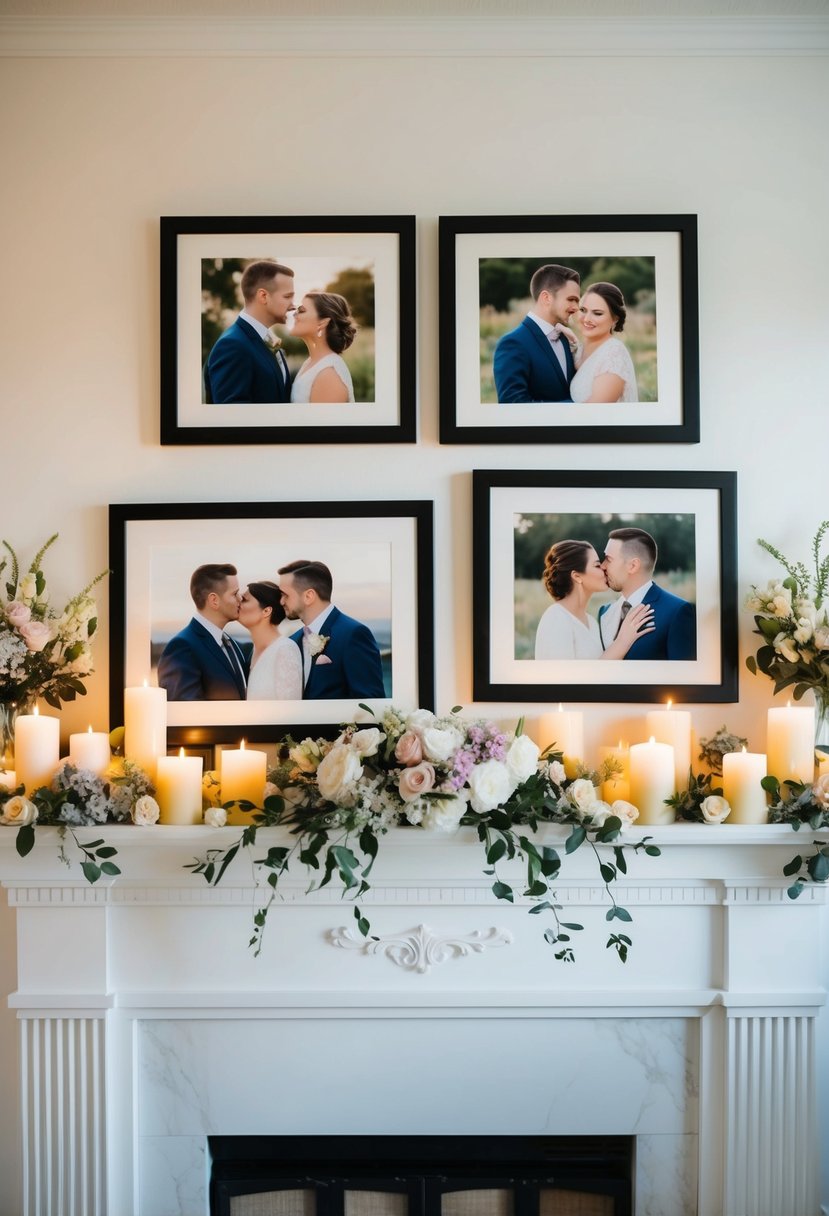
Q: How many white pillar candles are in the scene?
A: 11